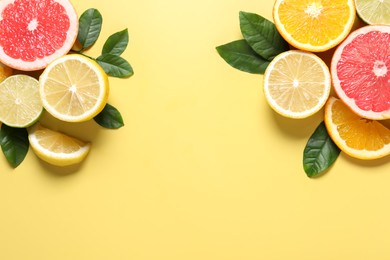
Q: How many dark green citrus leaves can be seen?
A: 8